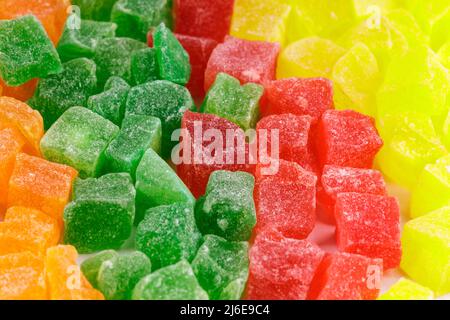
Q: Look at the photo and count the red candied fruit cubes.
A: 12